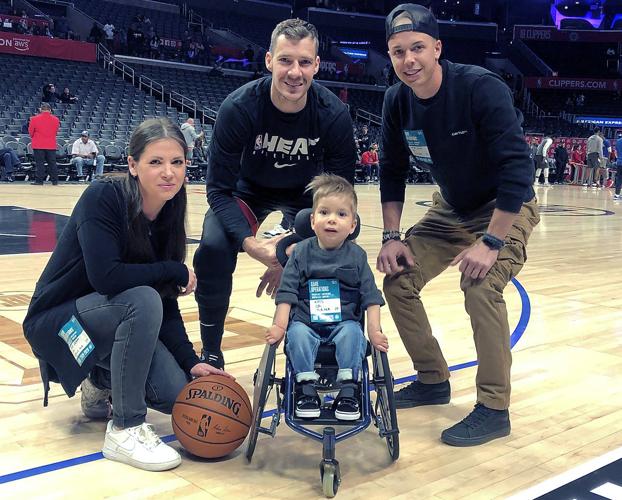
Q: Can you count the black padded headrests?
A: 1